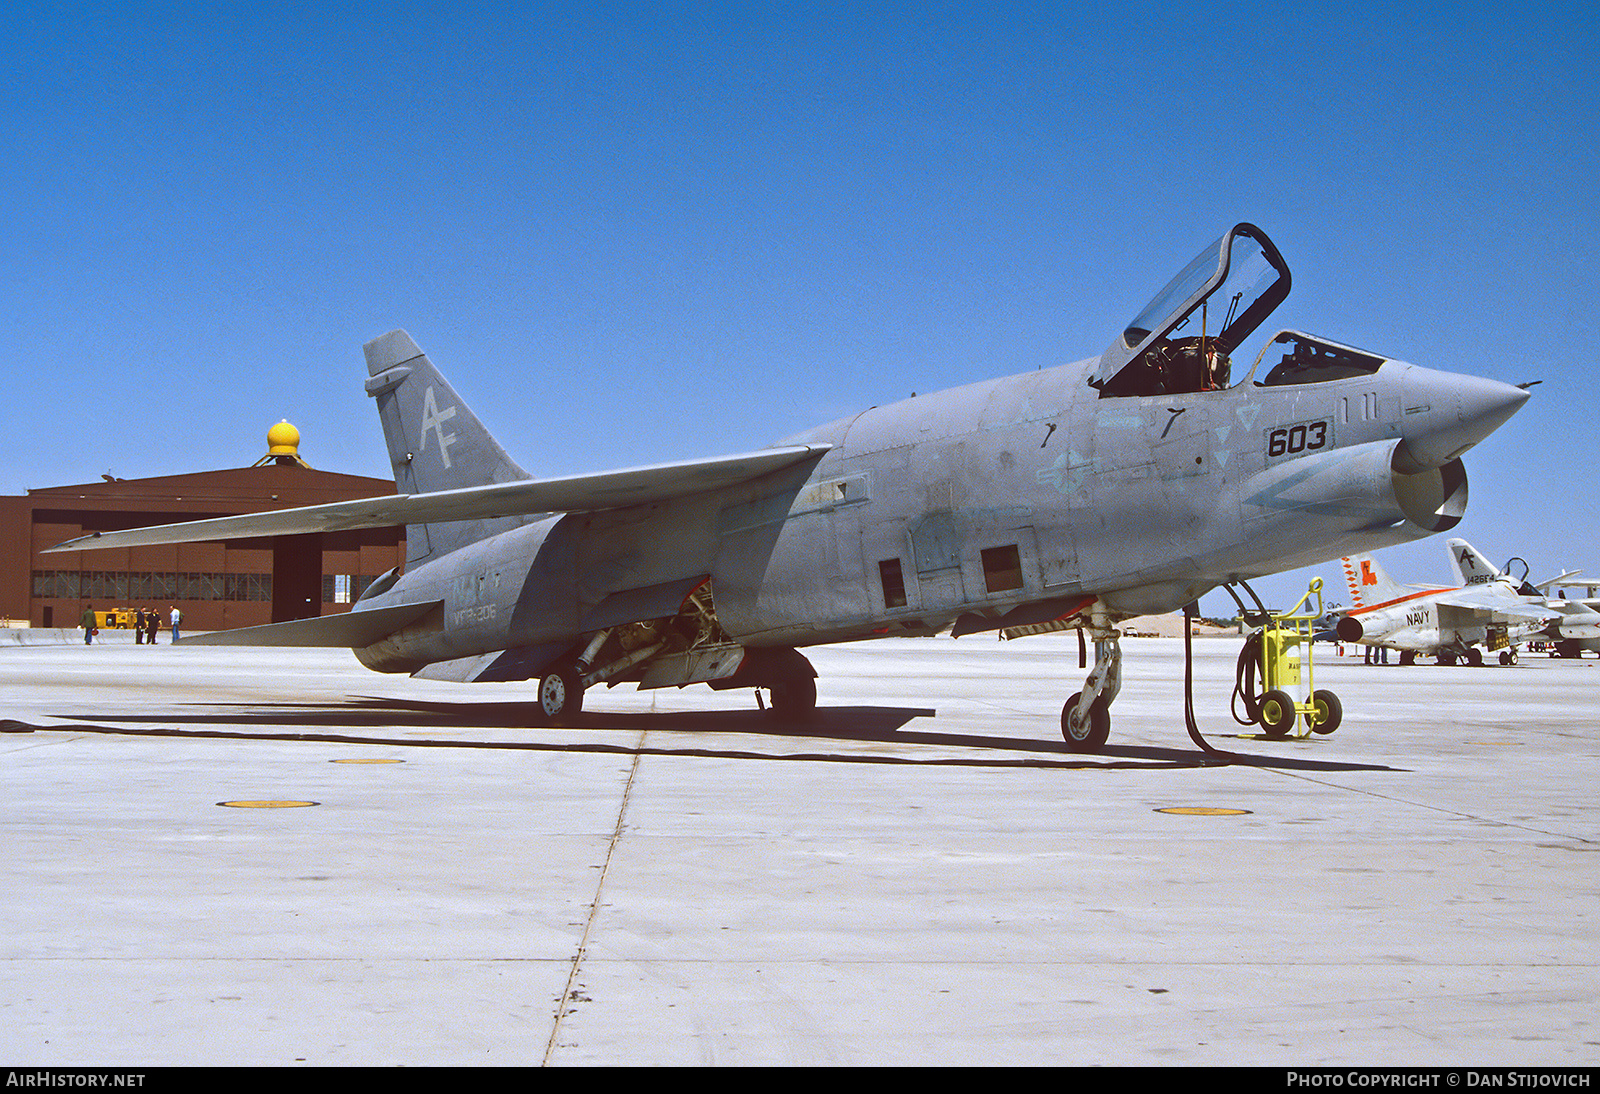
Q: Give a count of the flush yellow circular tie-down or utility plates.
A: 3